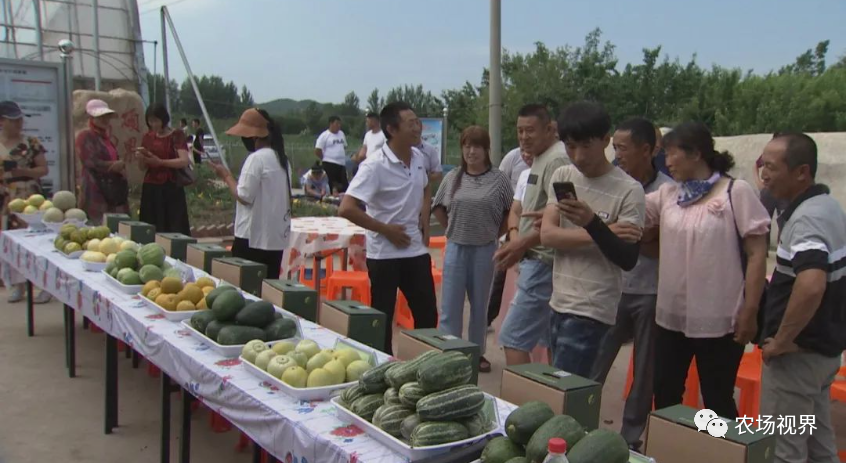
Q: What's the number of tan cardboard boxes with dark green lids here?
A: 10